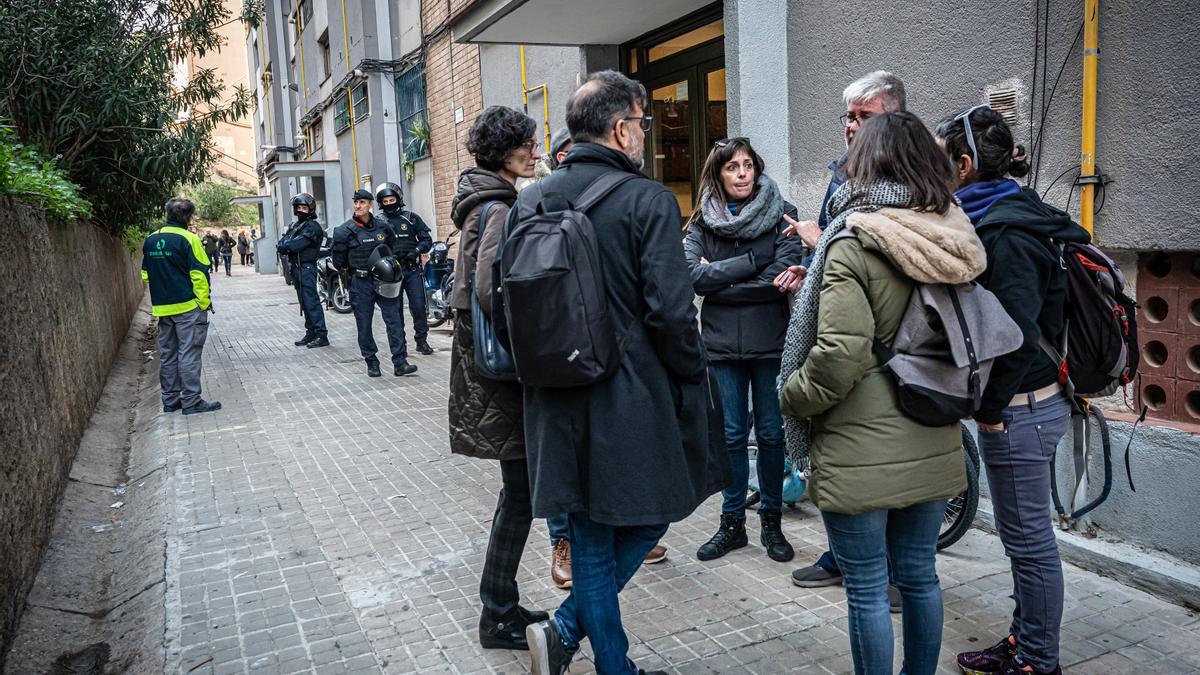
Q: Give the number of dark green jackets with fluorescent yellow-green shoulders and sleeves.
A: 1